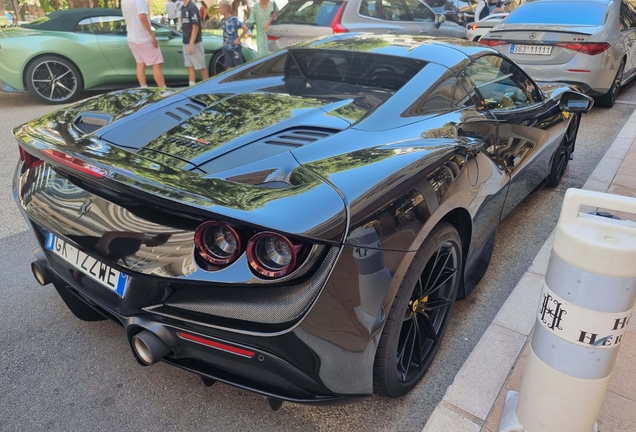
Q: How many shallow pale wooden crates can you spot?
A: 0